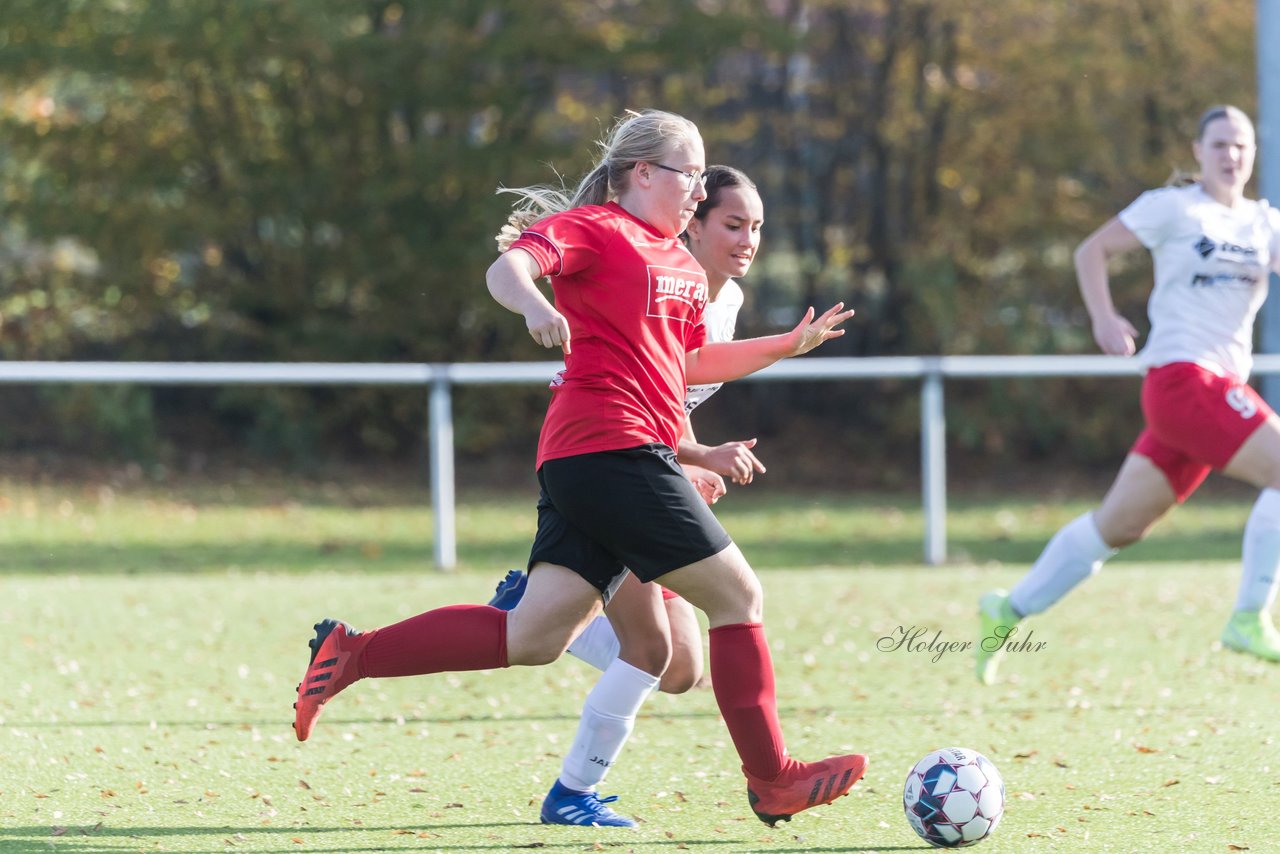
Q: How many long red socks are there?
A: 2